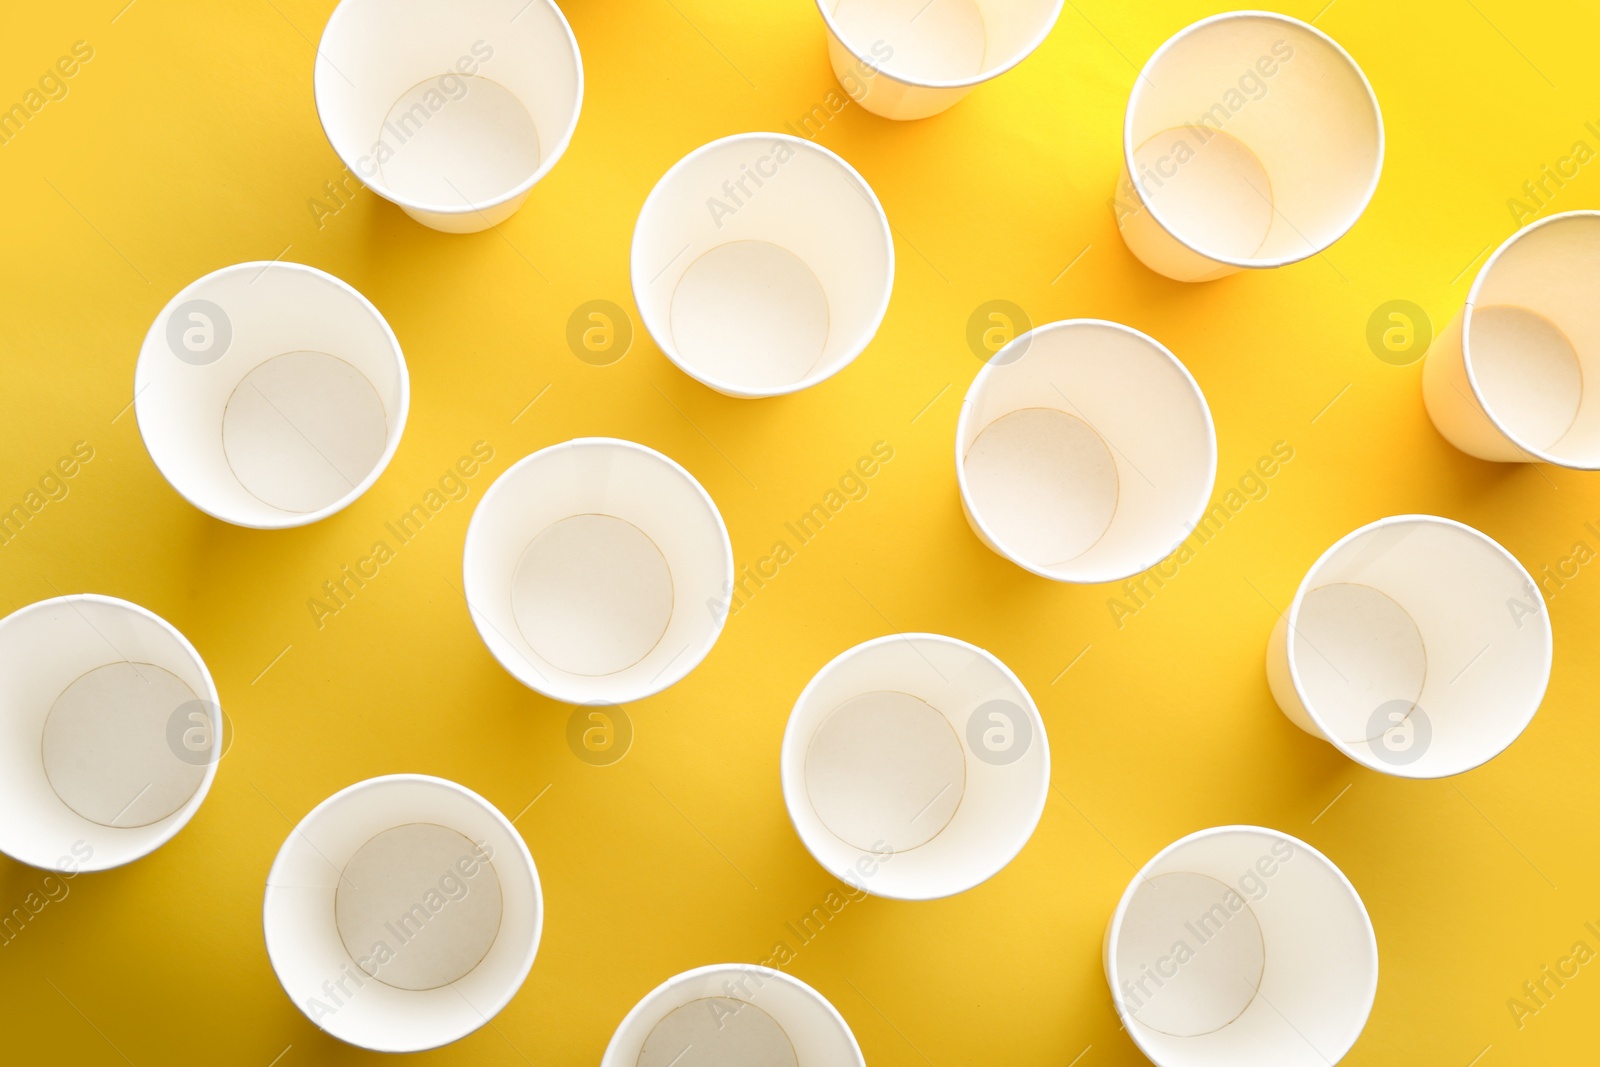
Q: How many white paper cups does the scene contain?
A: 14